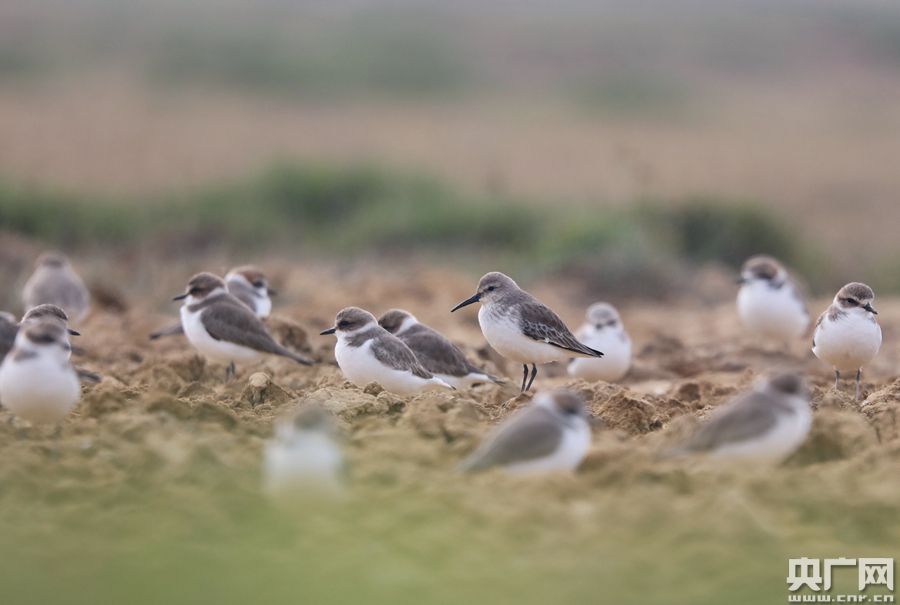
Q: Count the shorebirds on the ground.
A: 15